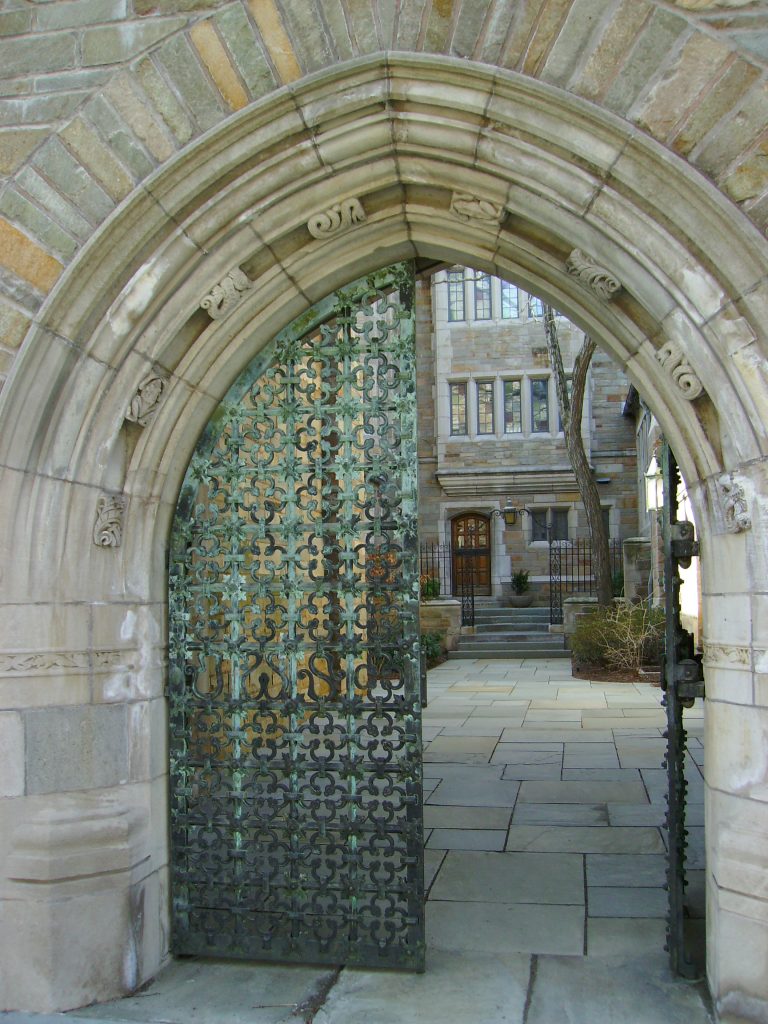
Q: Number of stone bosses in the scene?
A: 8